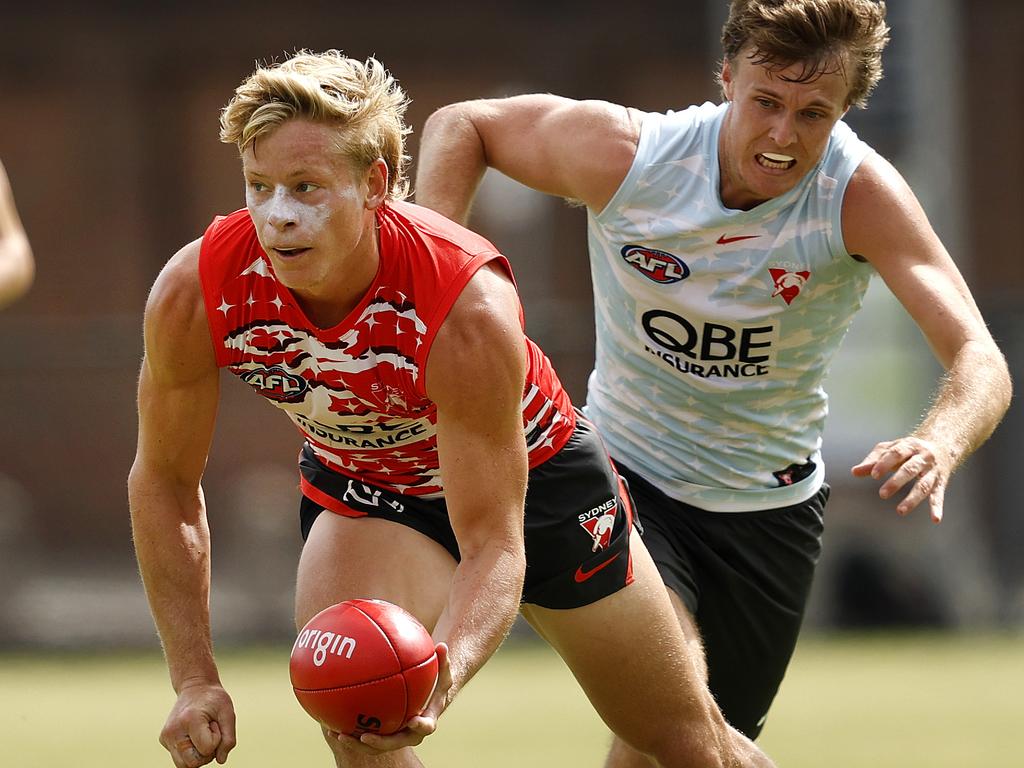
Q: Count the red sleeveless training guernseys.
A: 1